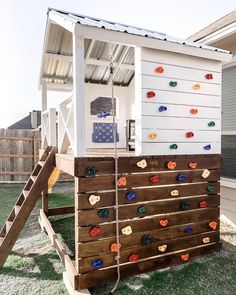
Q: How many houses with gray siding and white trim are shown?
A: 1